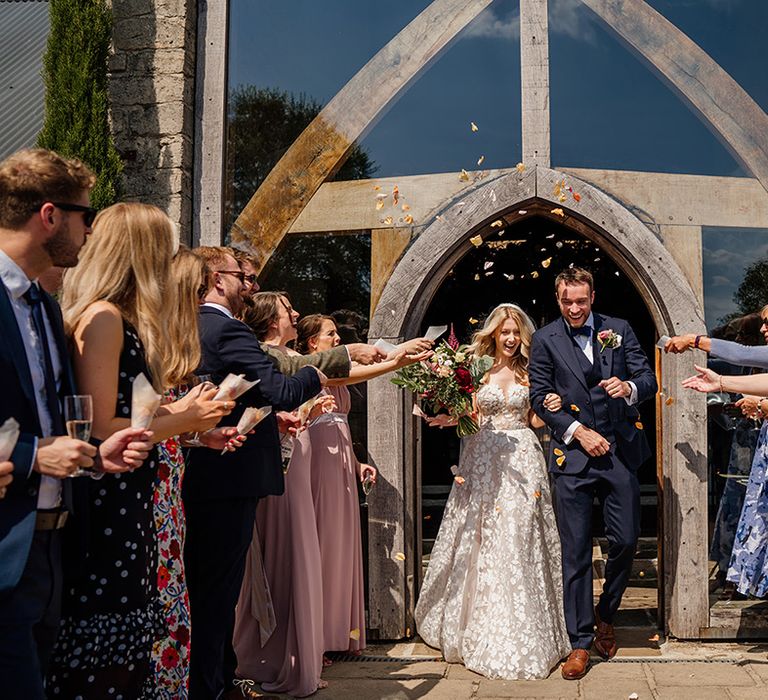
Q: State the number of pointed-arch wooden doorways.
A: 1